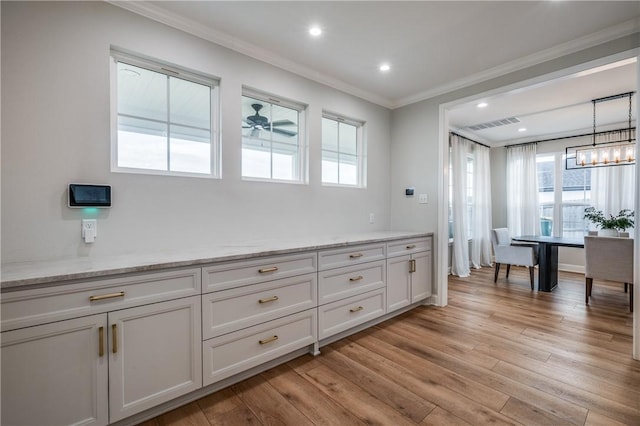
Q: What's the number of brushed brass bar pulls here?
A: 12